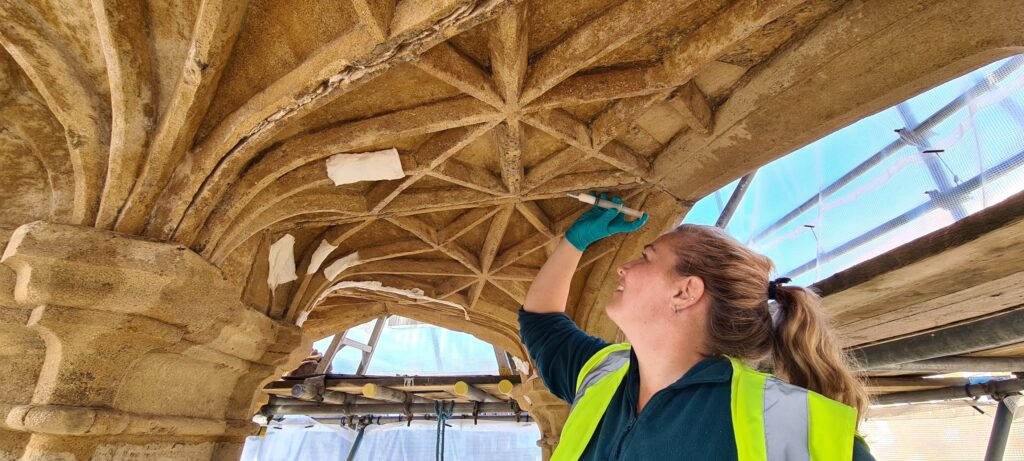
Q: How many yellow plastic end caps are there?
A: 3